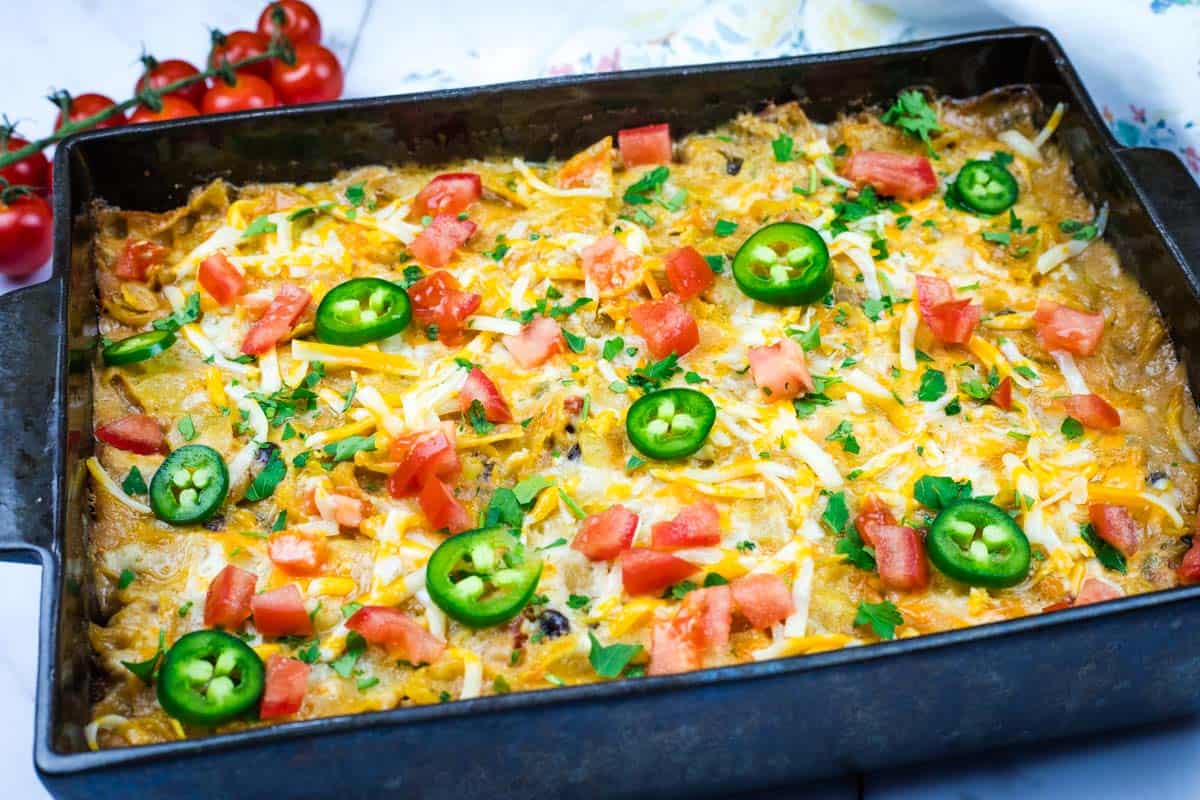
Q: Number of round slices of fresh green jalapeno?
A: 9